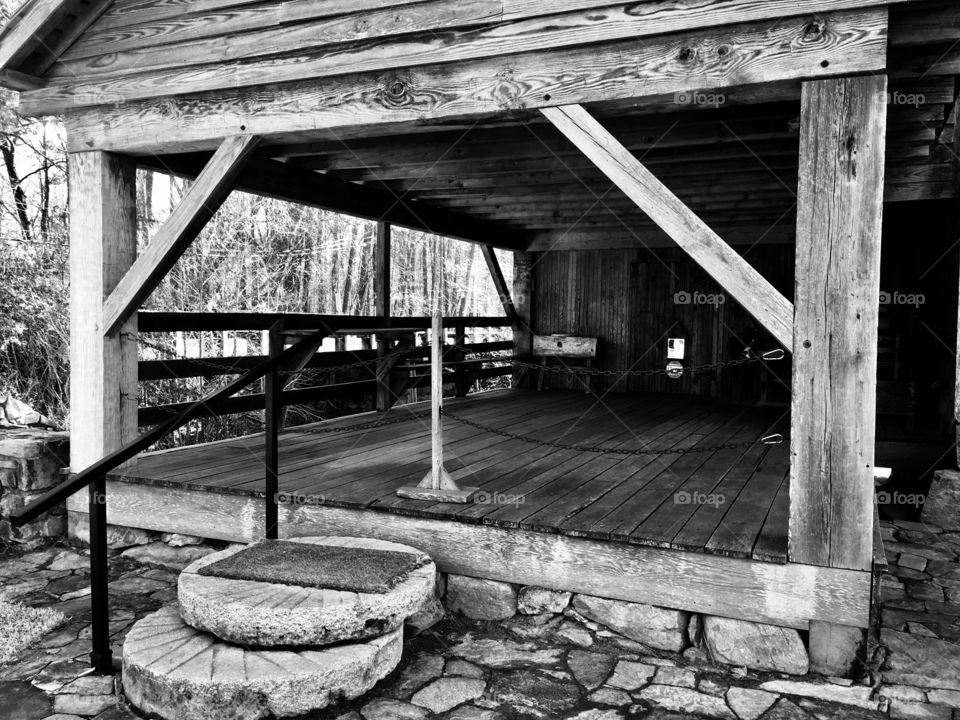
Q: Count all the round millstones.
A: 2